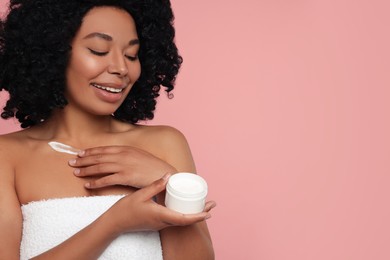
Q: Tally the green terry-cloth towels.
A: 0